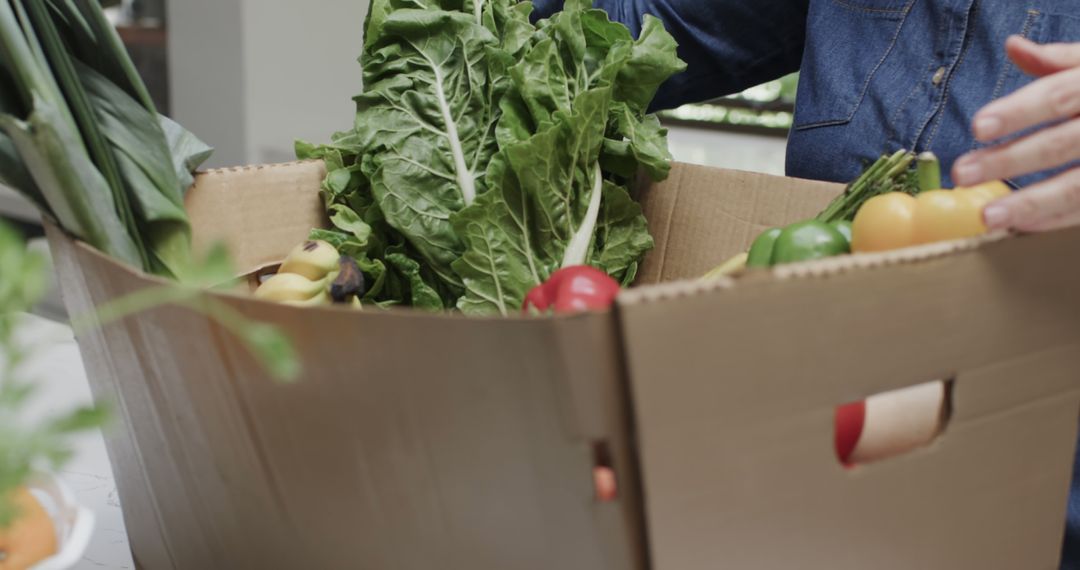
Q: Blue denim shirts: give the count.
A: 1